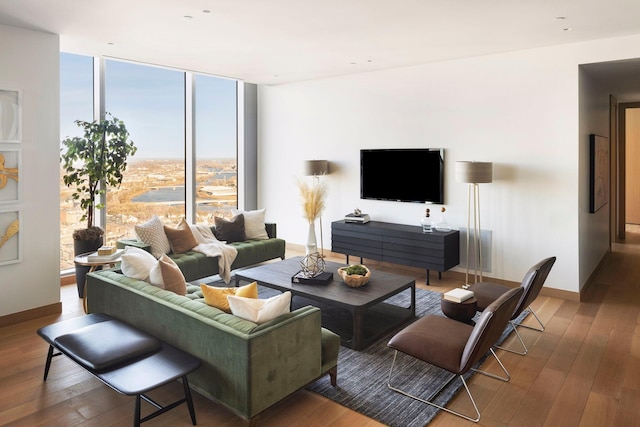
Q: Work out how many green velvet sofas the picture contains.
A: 2